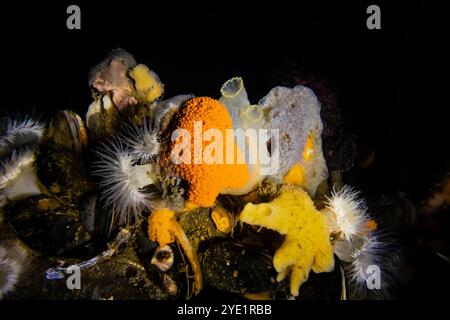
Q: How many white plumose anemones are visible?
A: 7